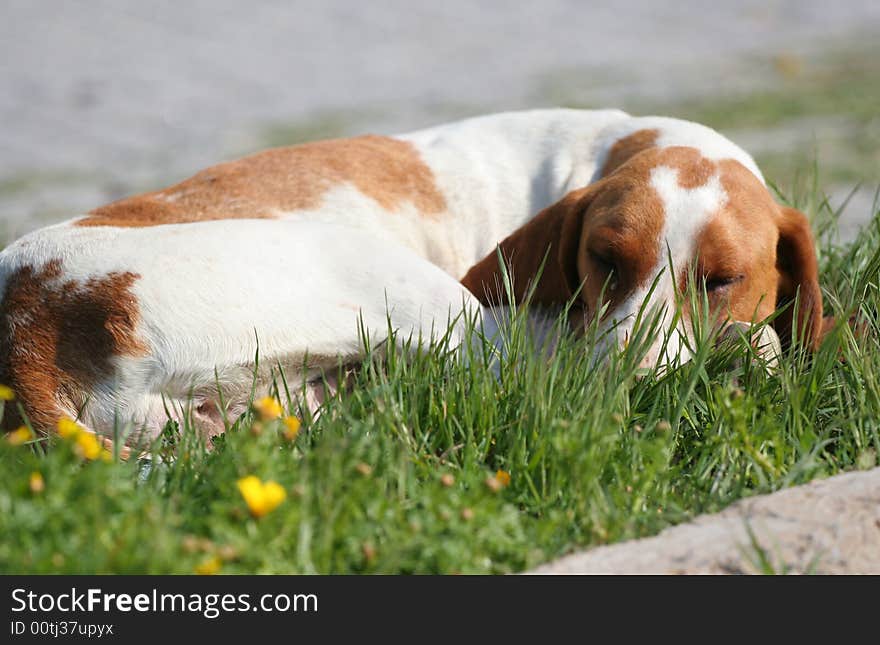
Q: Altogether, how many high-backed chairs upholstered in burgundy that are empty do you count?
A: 0